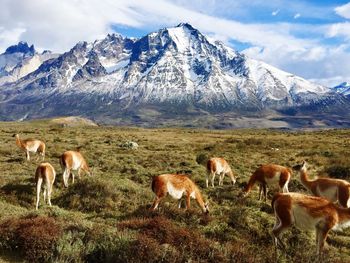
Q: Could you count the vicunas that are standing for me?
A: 8